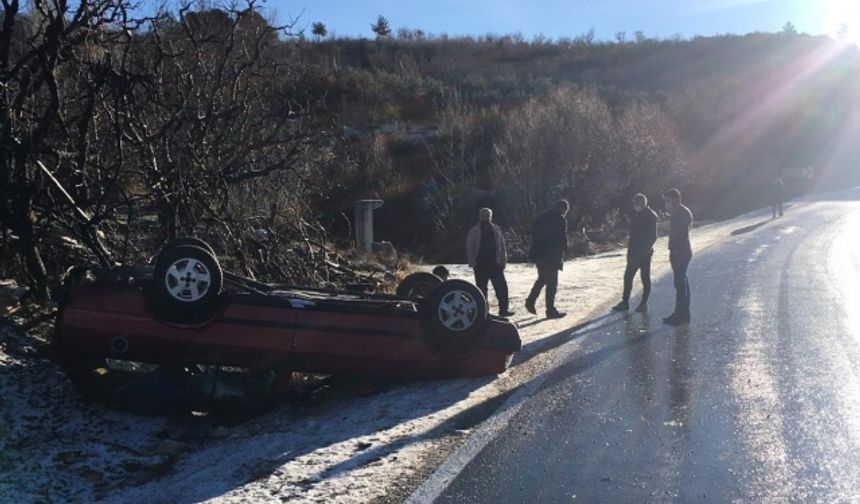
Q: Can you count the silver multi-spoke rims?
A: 2